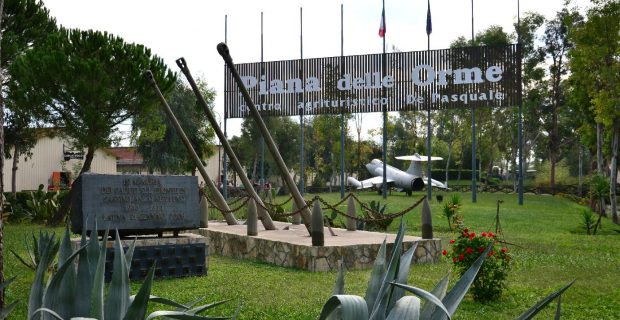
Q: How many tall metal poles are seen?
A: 8